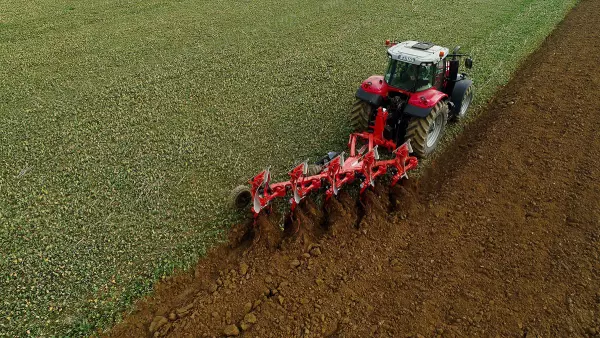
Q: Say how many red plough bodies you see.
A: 5